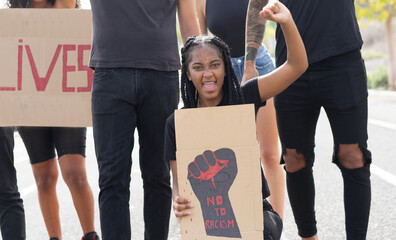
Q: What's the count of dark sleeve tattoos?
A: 1